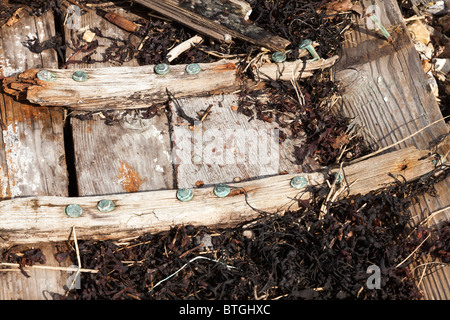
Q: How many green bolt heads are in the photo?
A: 11